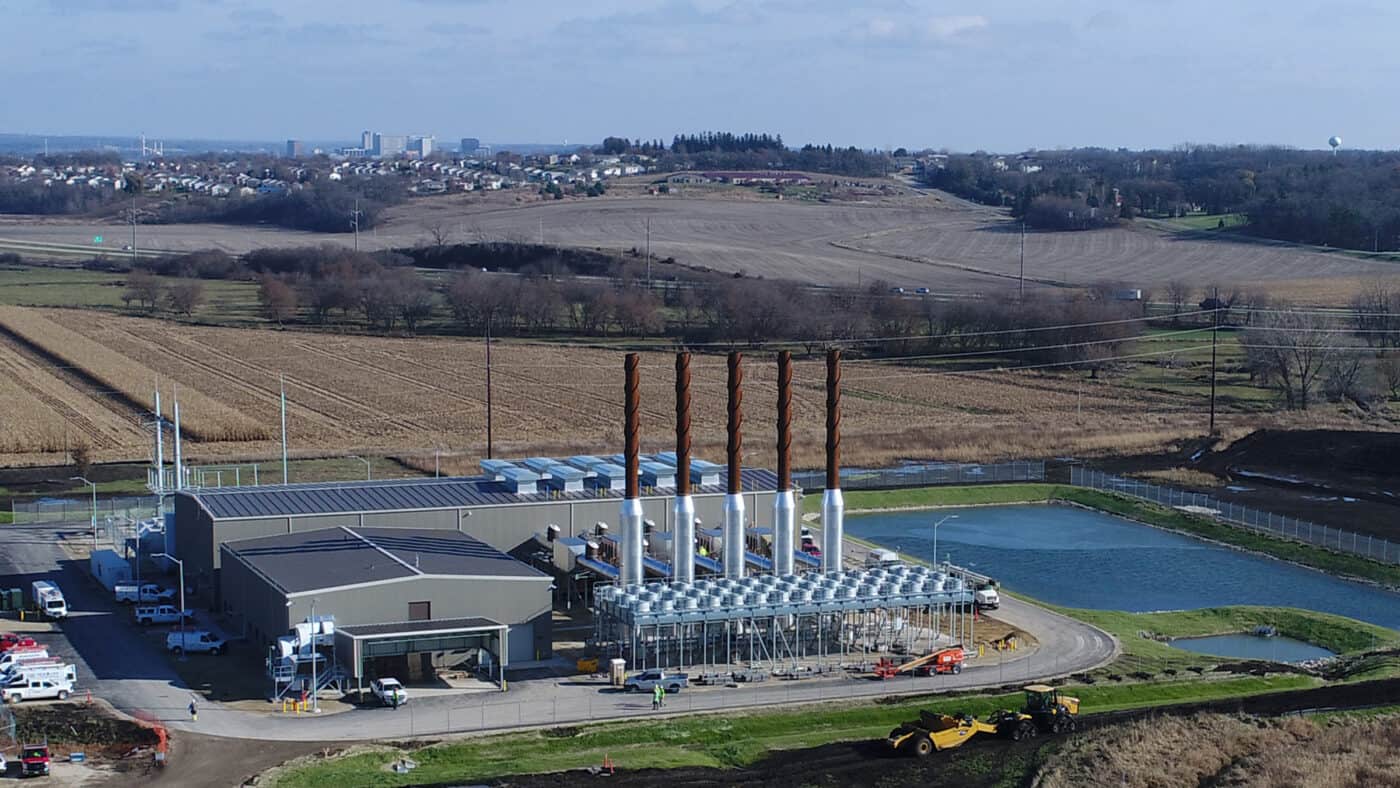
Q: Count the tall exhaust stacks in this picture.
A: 5